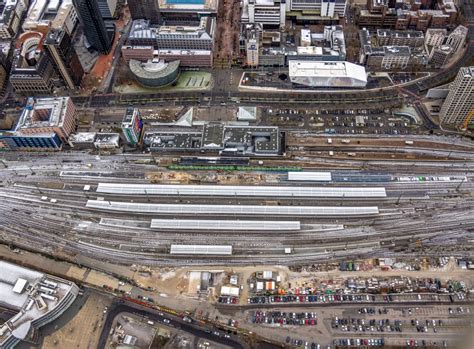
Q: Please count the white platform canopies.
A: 5